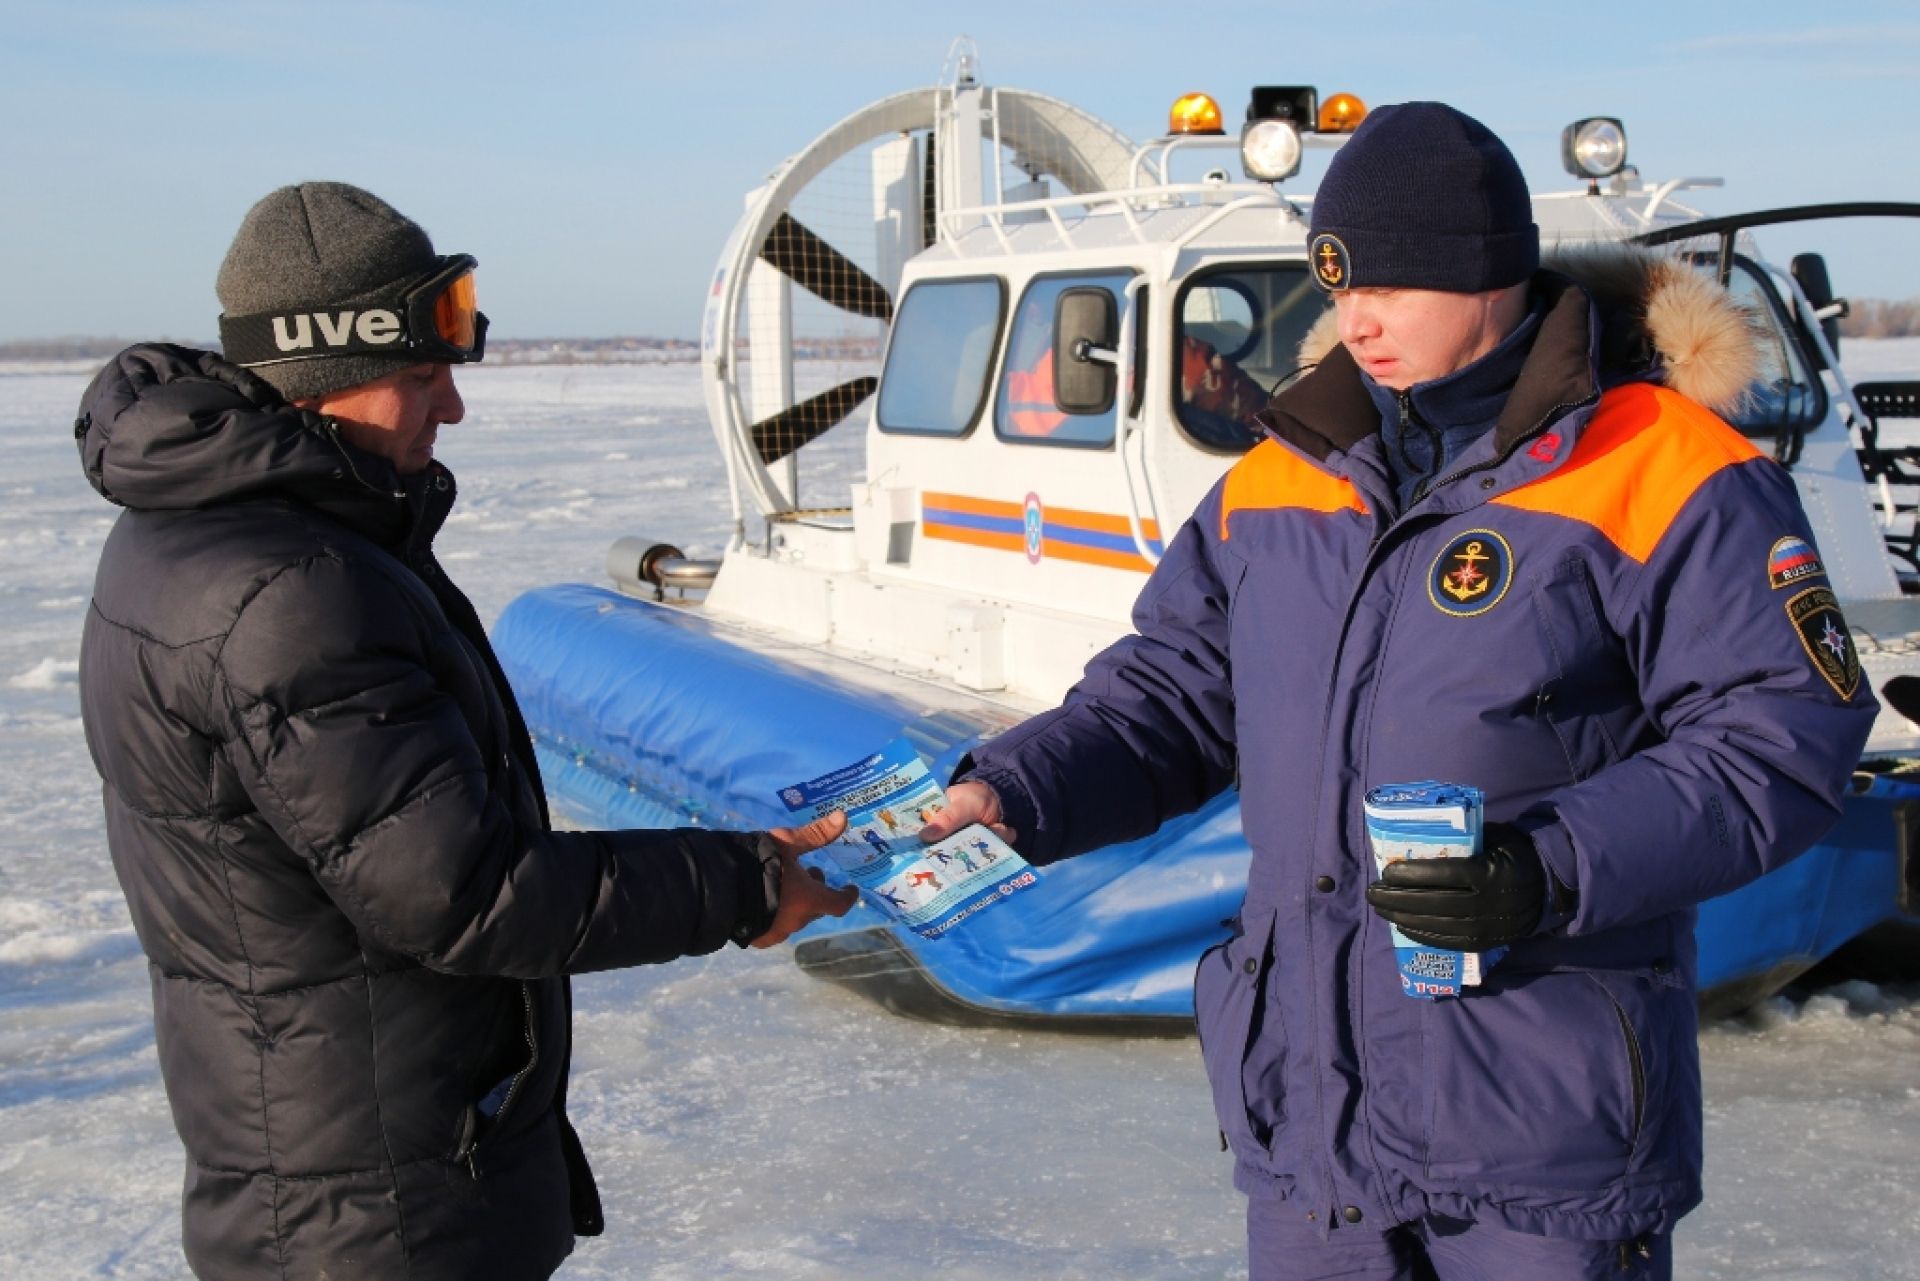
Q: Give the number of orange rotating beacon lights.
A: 2